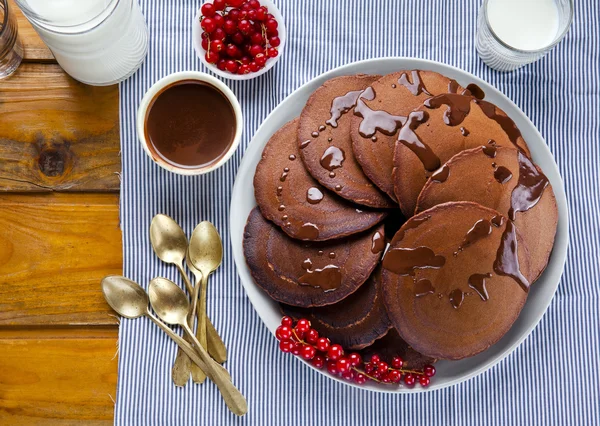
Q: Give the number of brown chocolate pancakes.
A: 9